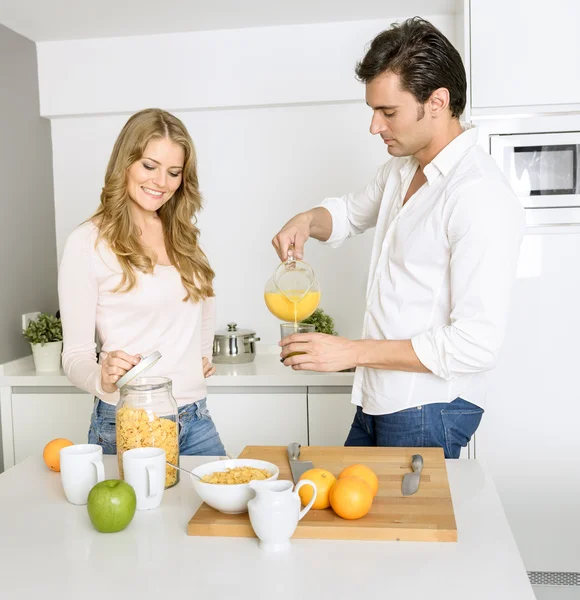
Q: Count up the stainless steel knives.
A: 2